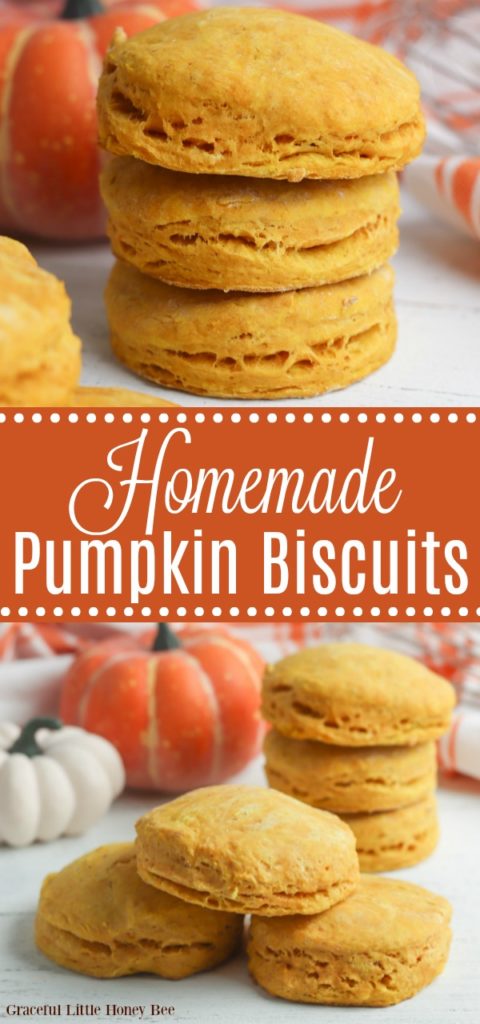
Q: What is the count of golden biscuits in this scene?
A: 11